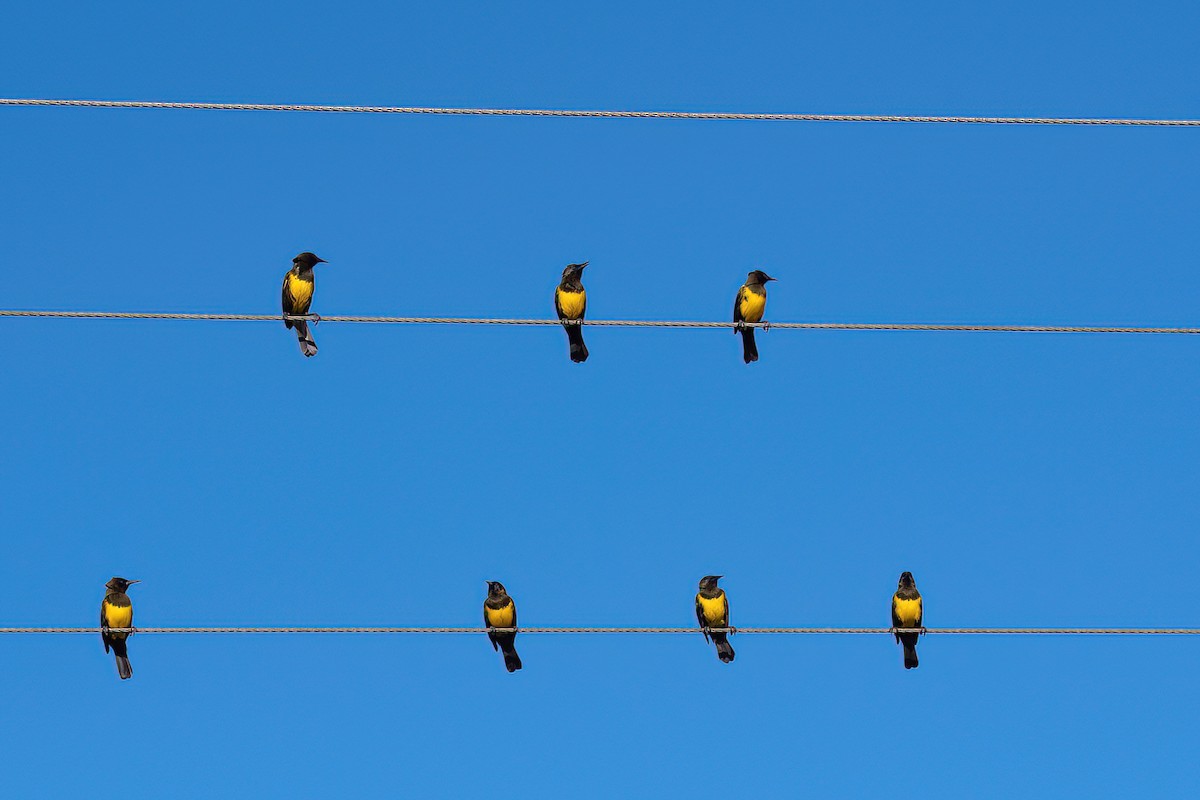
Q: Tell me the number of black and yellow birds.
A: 7